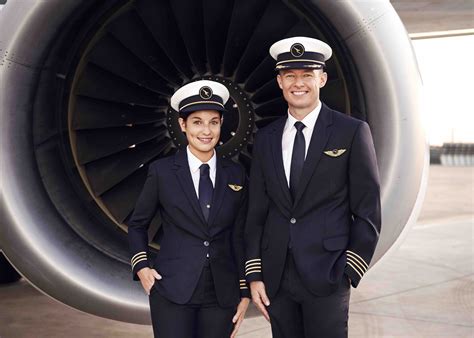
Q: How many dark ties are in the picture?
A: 2